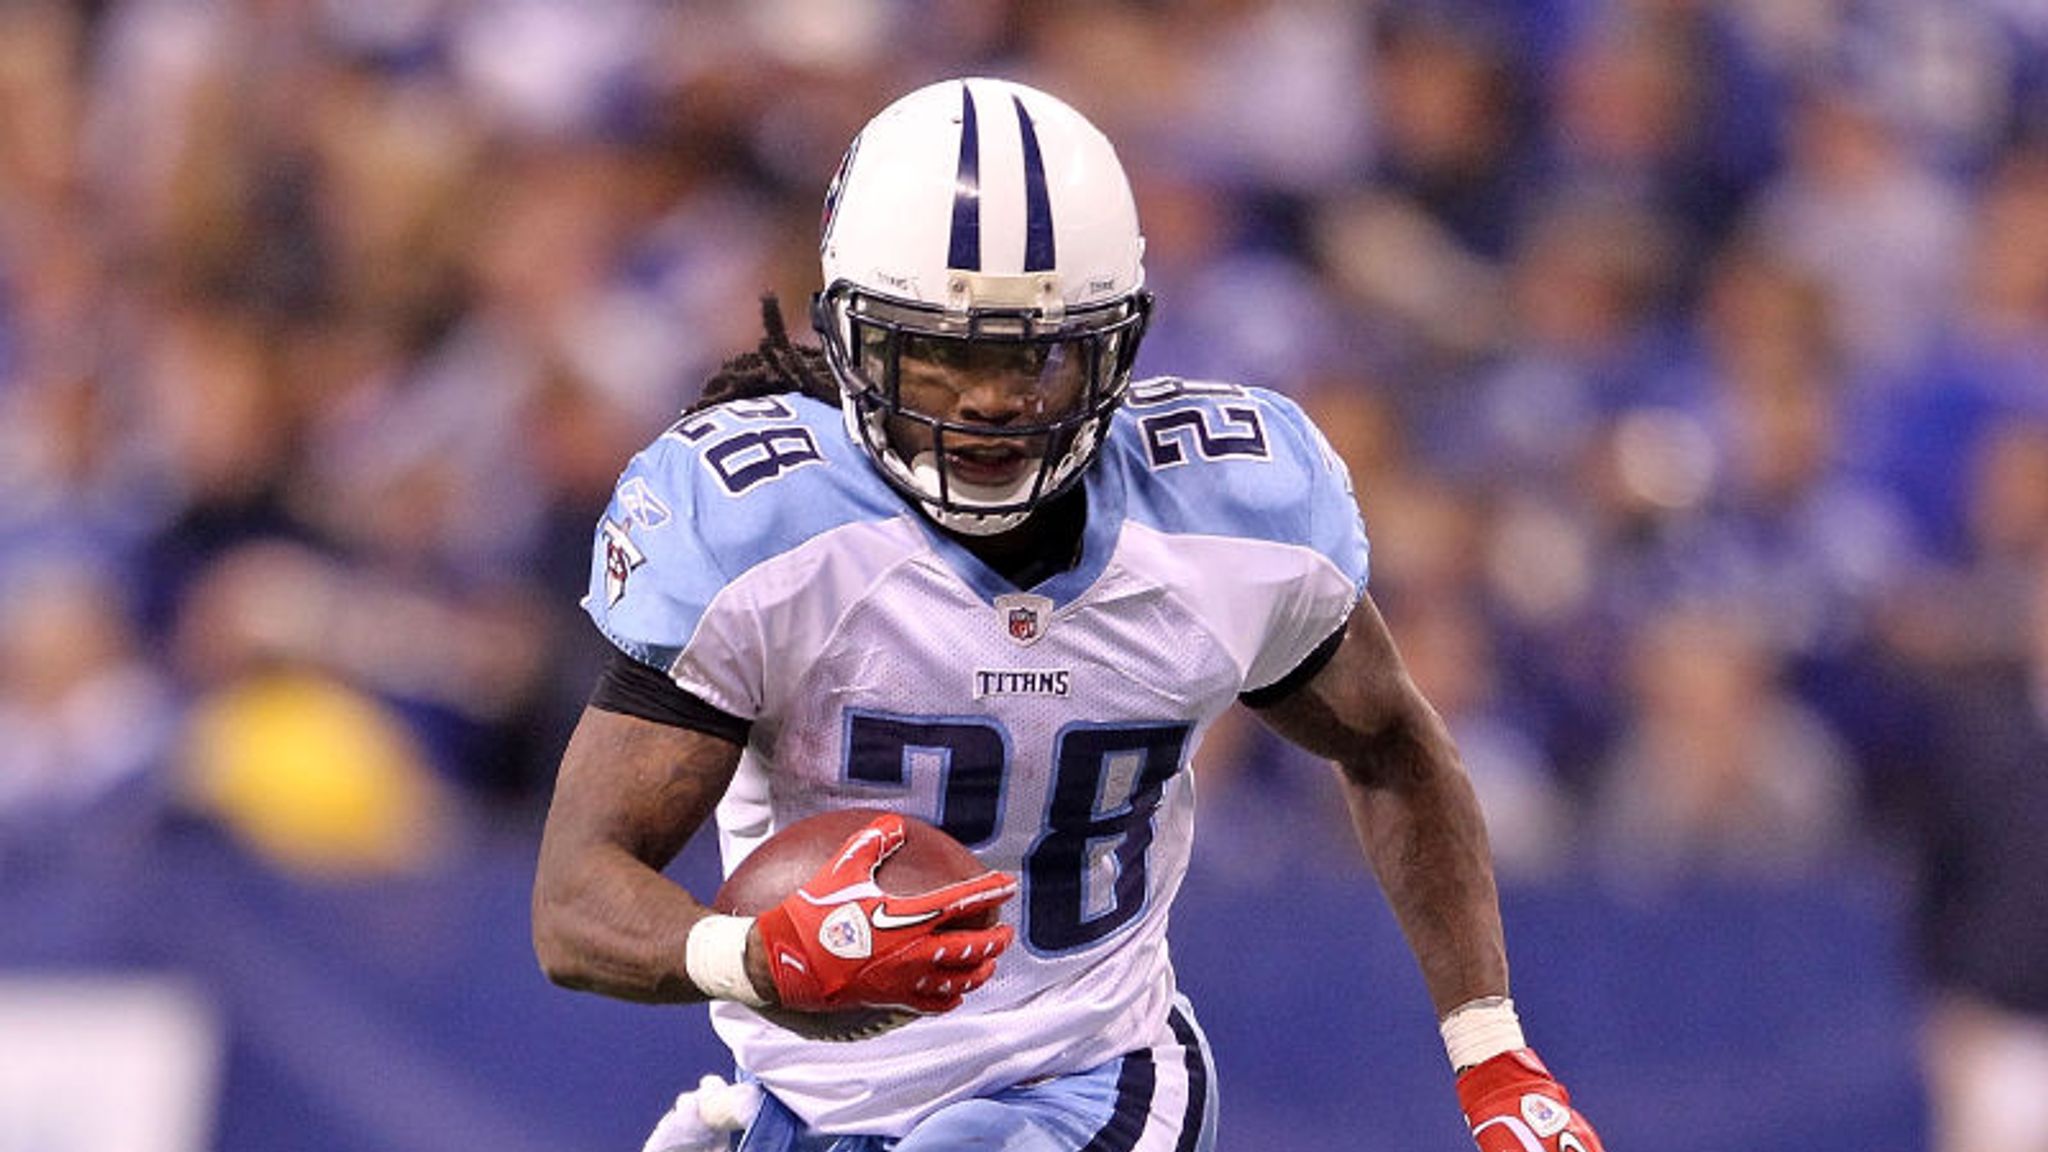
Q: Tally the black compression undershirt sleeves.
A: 2